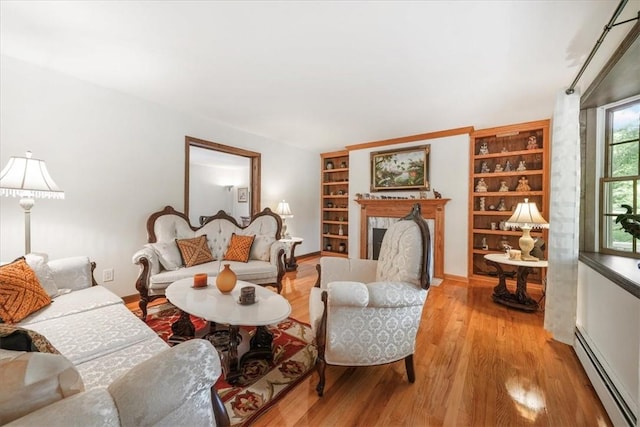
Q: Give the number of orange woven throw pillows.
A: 3